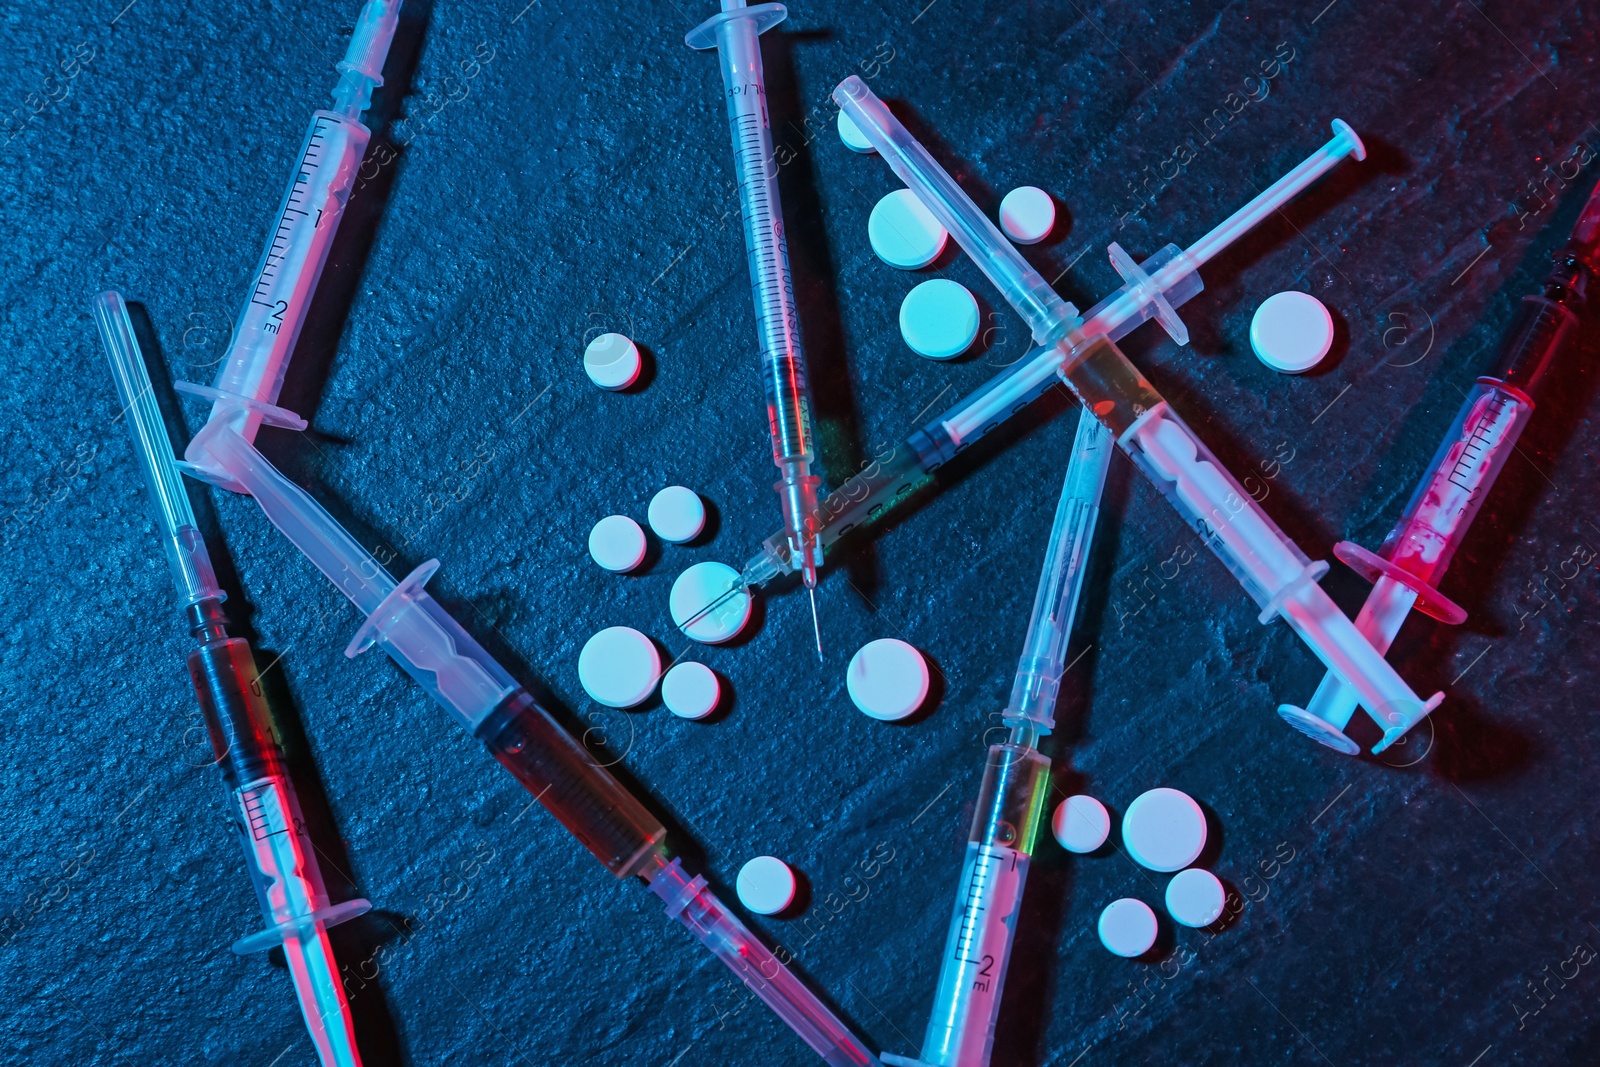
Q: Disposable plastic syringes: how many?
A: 8